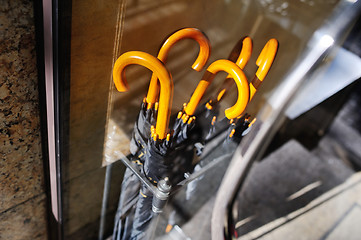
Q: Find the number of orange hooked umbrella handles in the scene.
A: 5